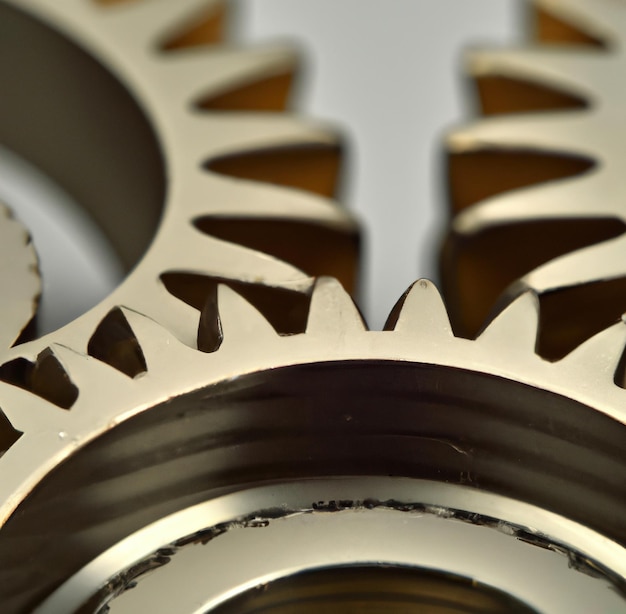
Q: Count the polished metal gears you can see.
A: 3